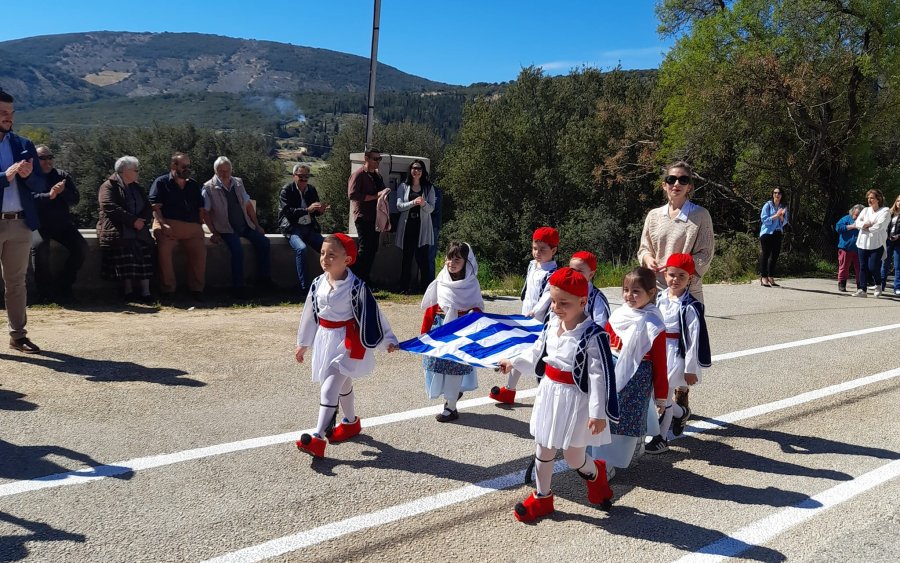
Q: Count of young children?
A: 7